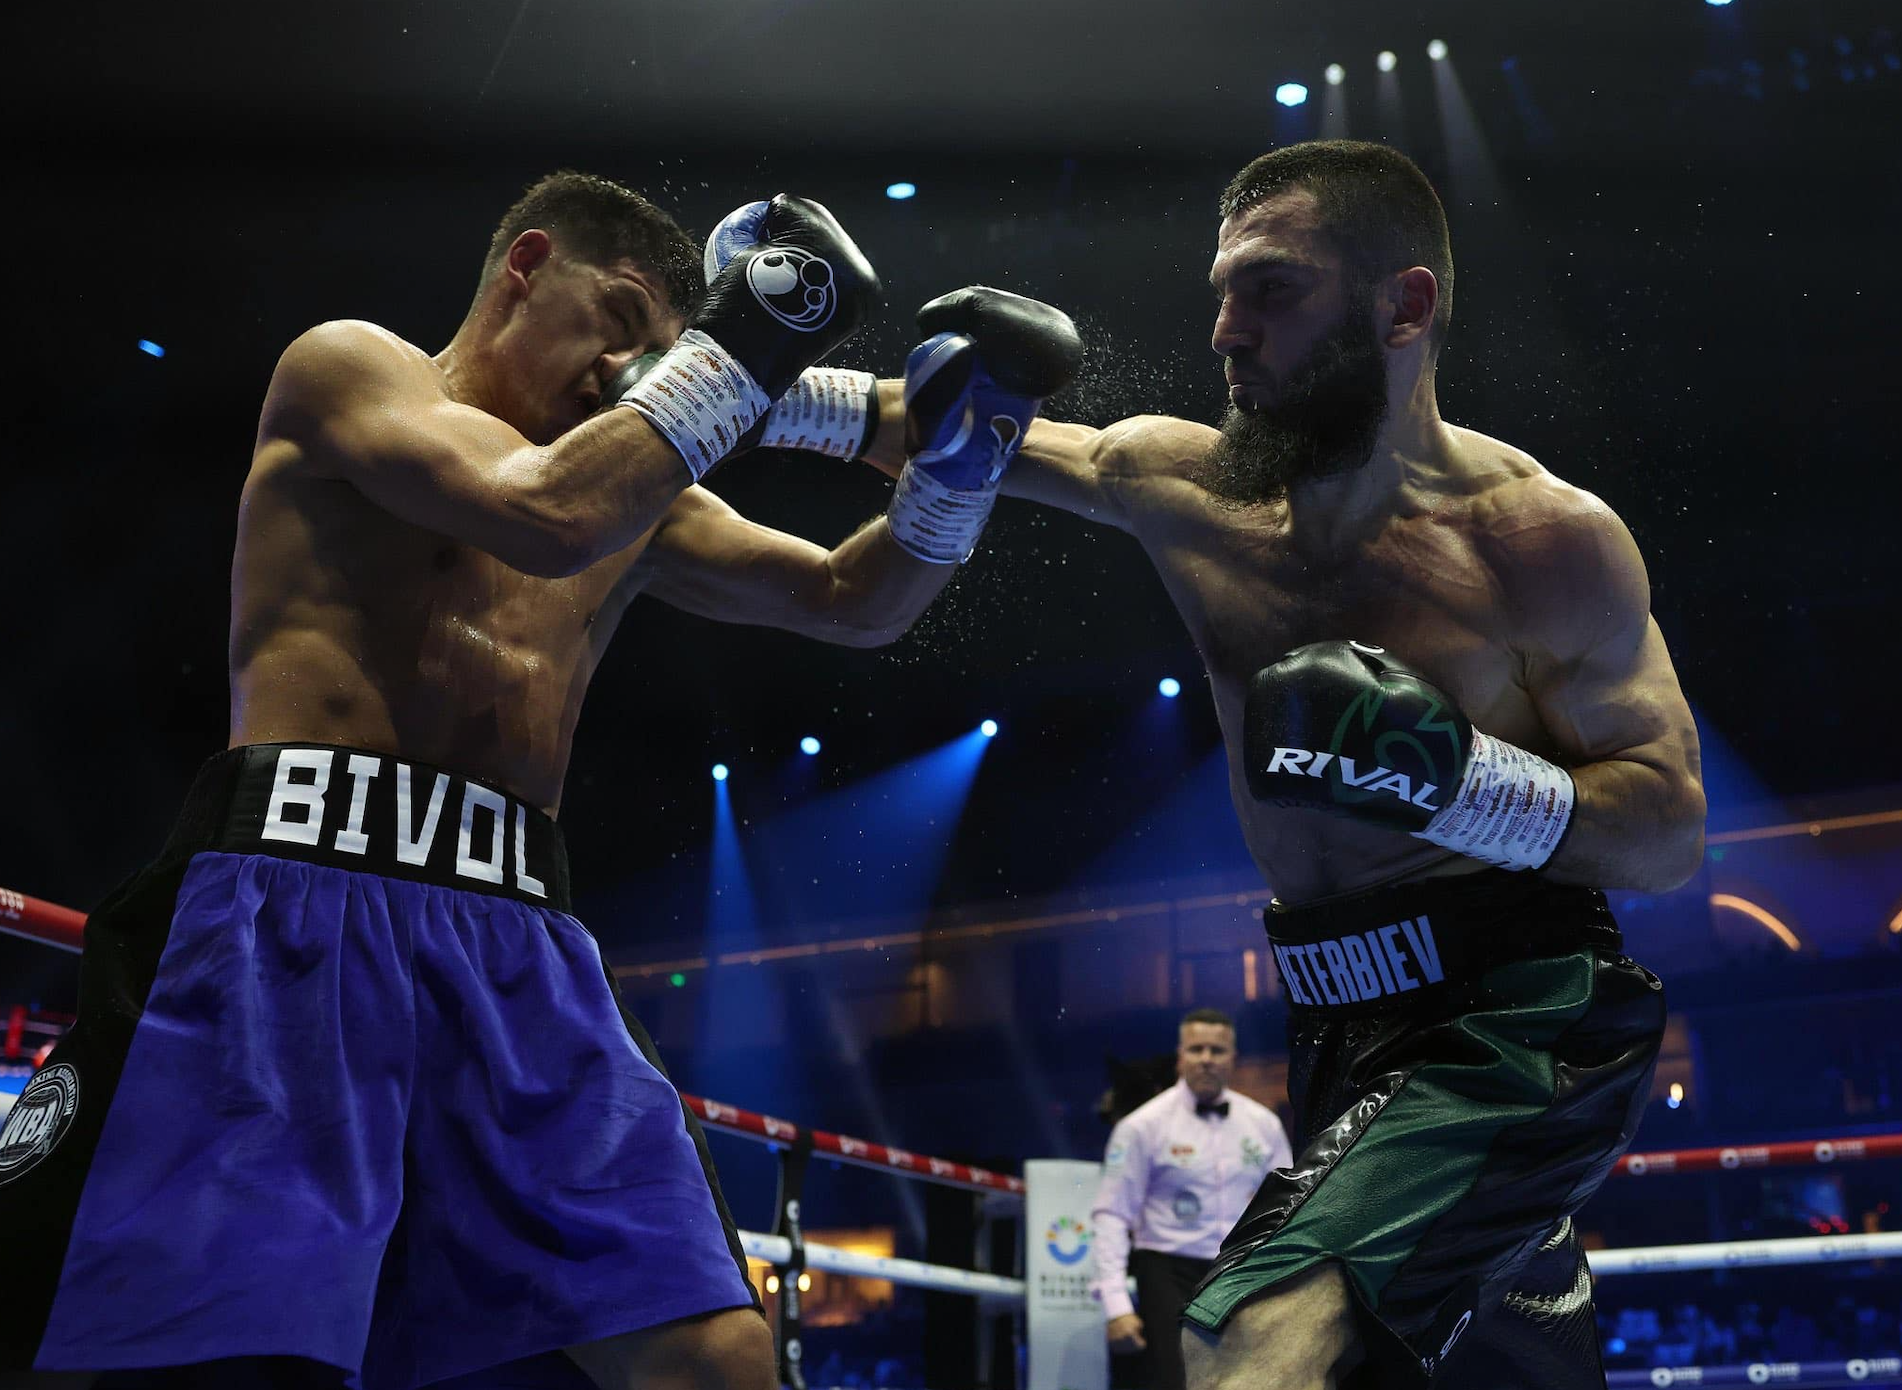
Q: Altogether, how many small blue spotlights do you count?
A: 8